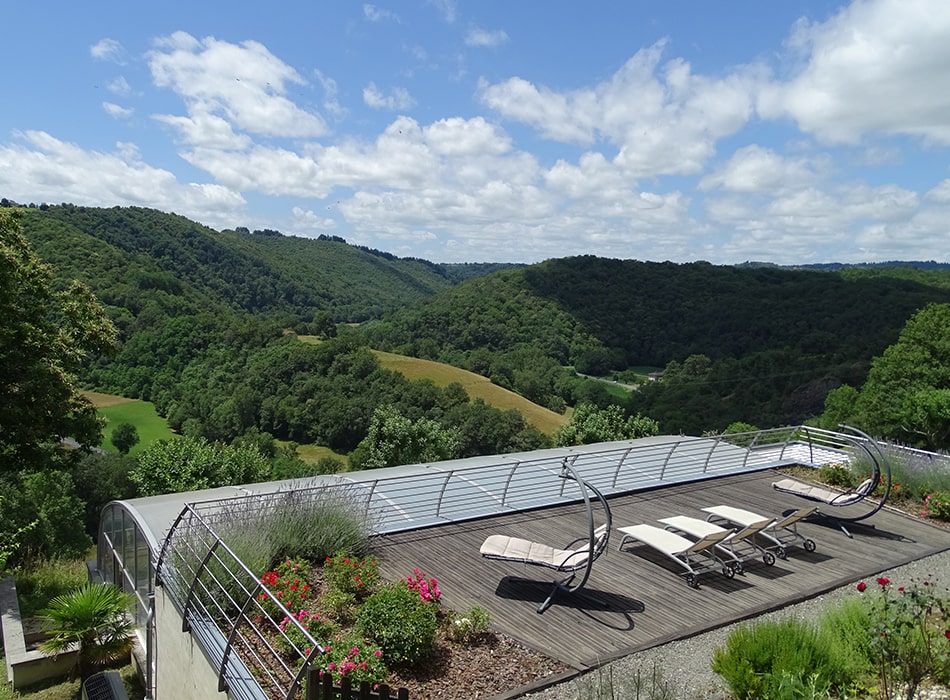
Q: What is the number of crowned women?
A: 0